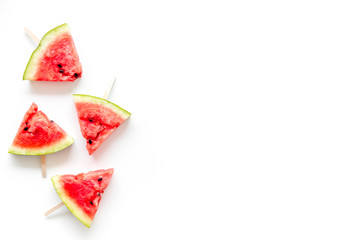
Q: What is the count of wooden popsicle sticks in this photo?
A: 4